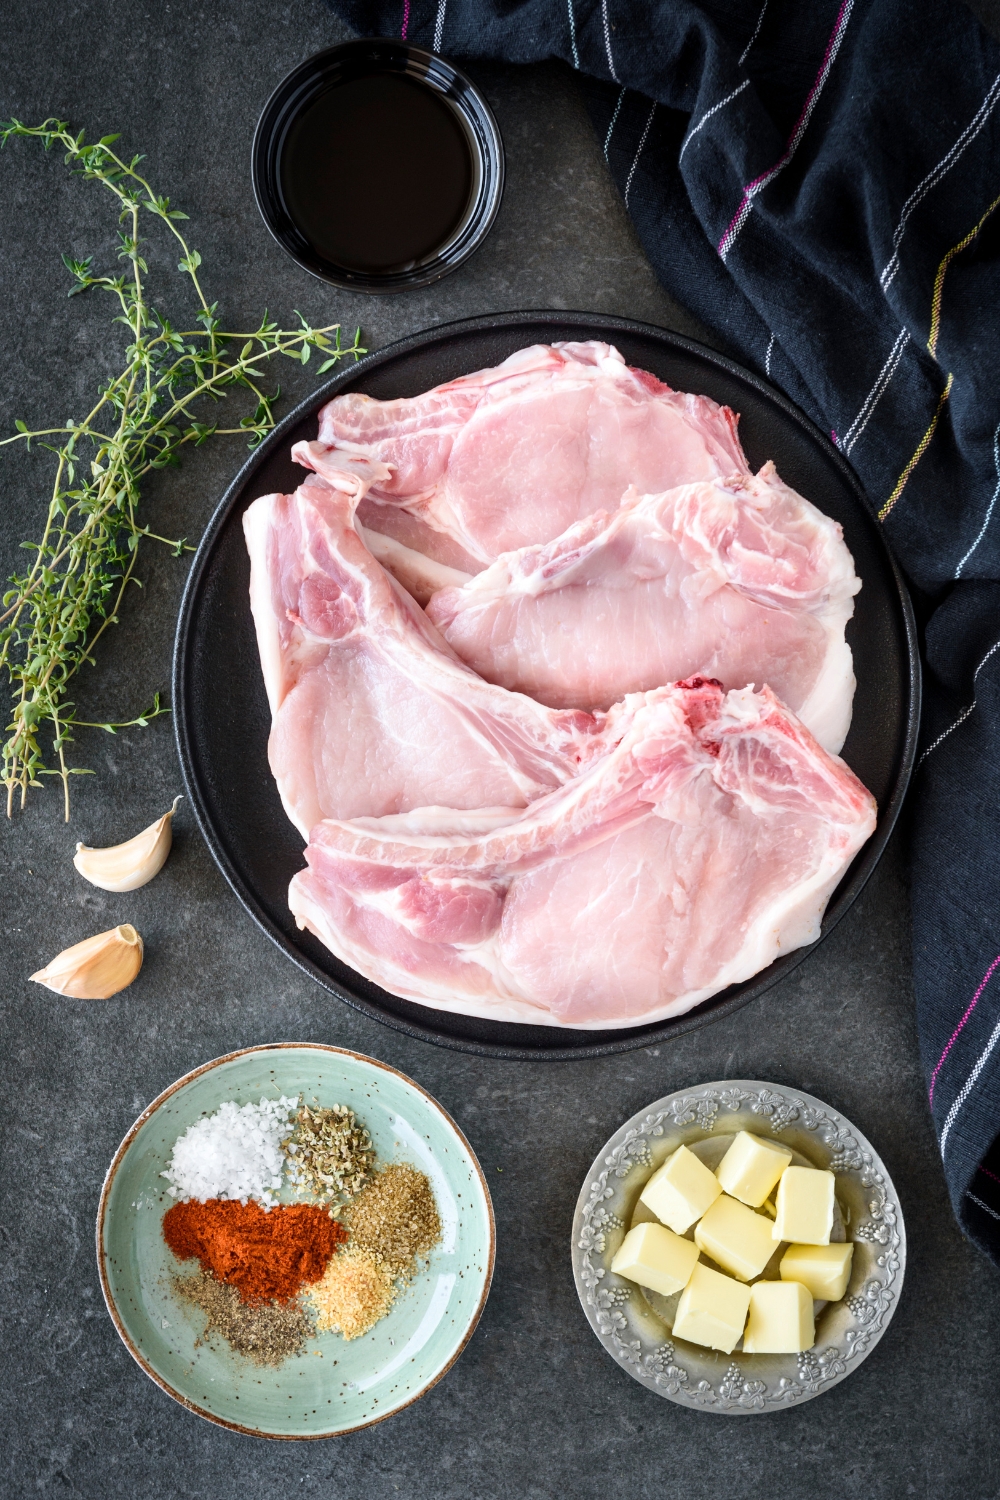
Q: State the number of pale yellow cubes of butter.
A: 8